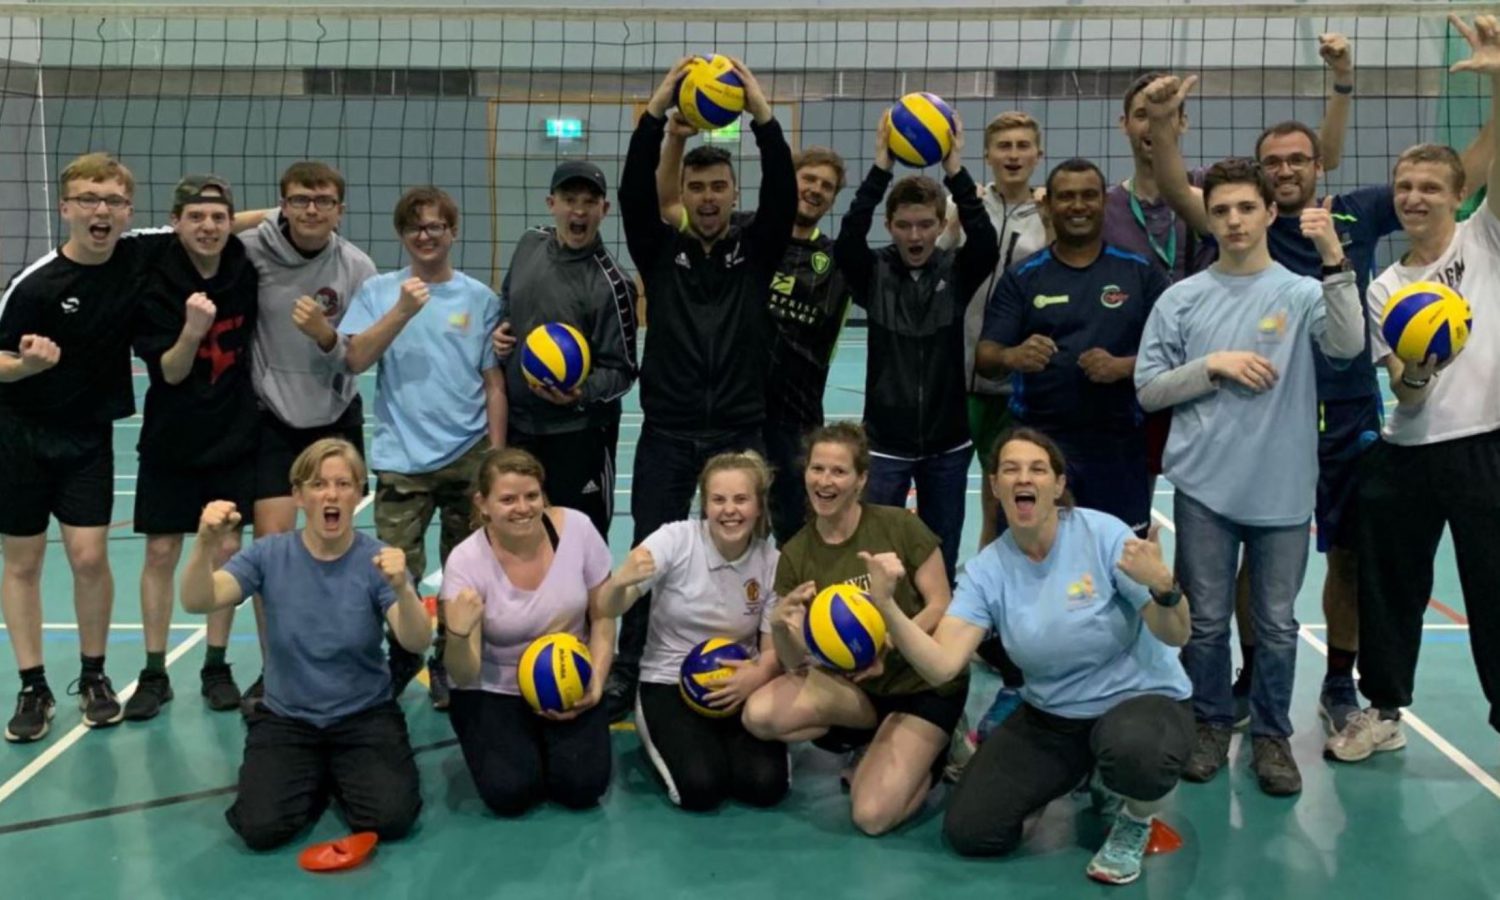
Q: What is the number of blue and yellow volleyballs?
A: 7